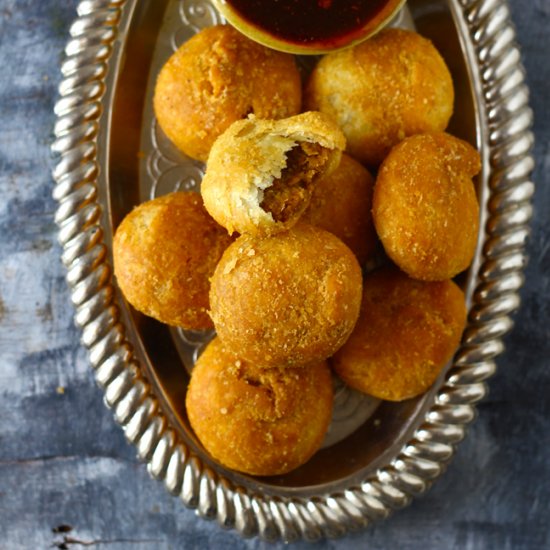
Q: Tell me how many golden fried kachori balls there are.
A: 9